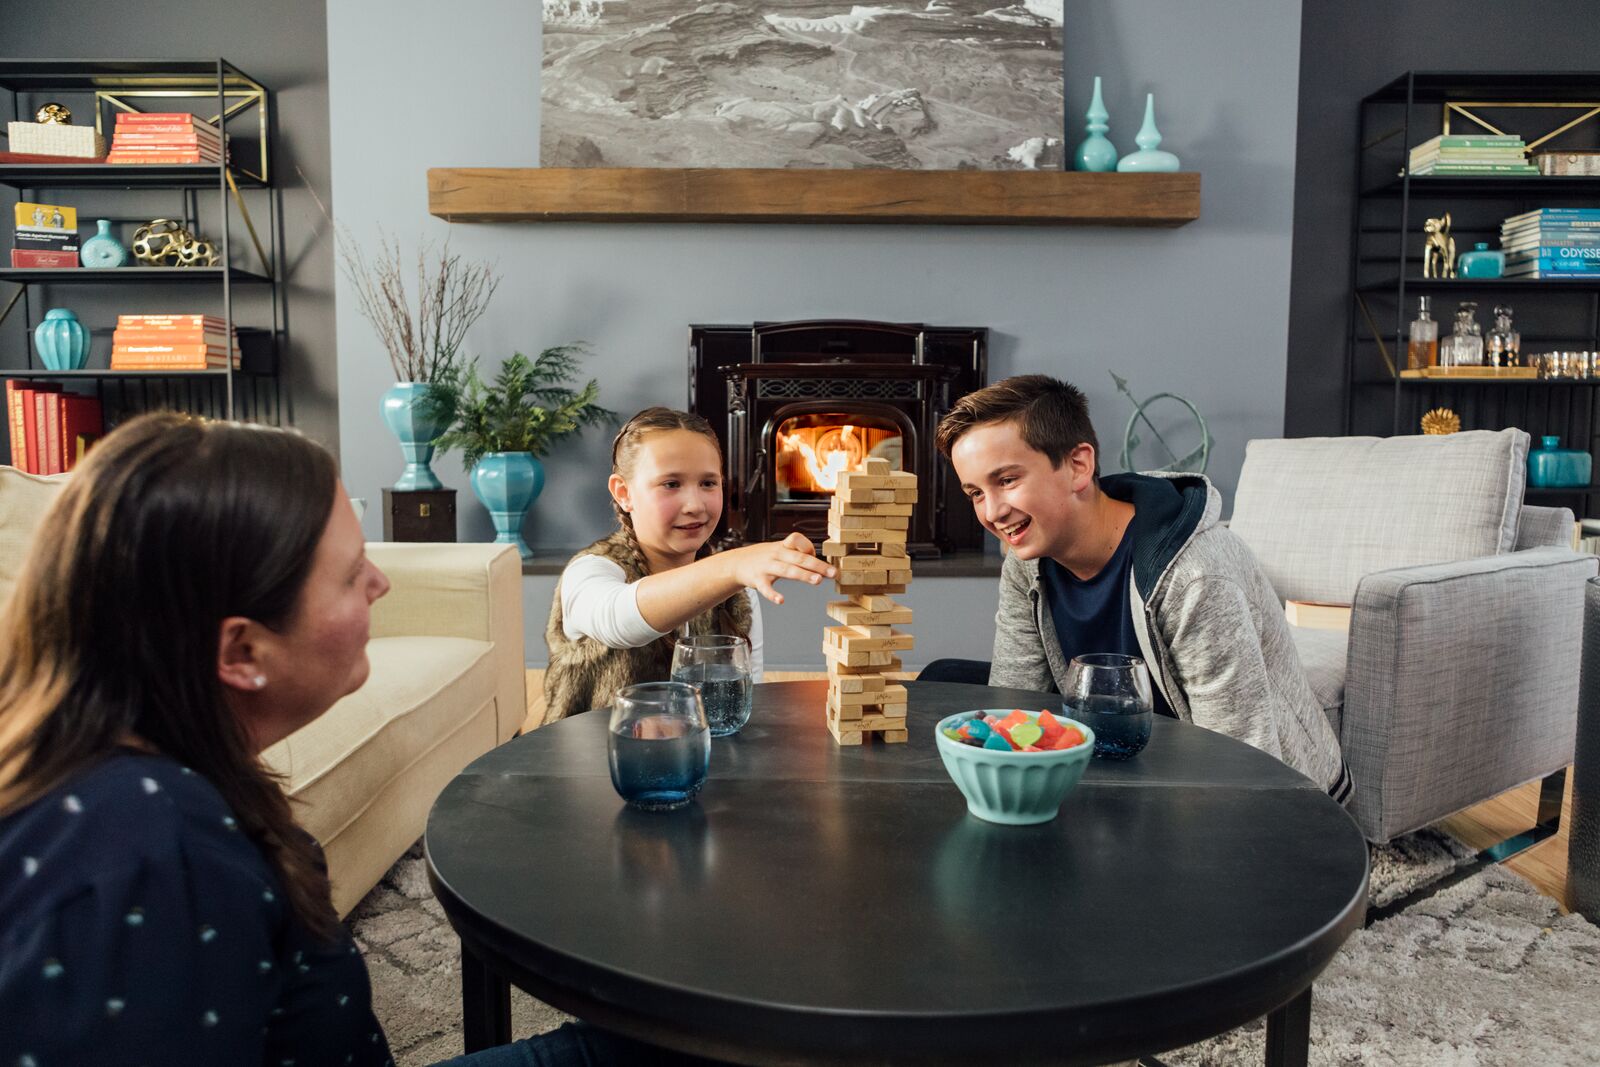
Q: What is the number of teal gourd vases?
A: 2